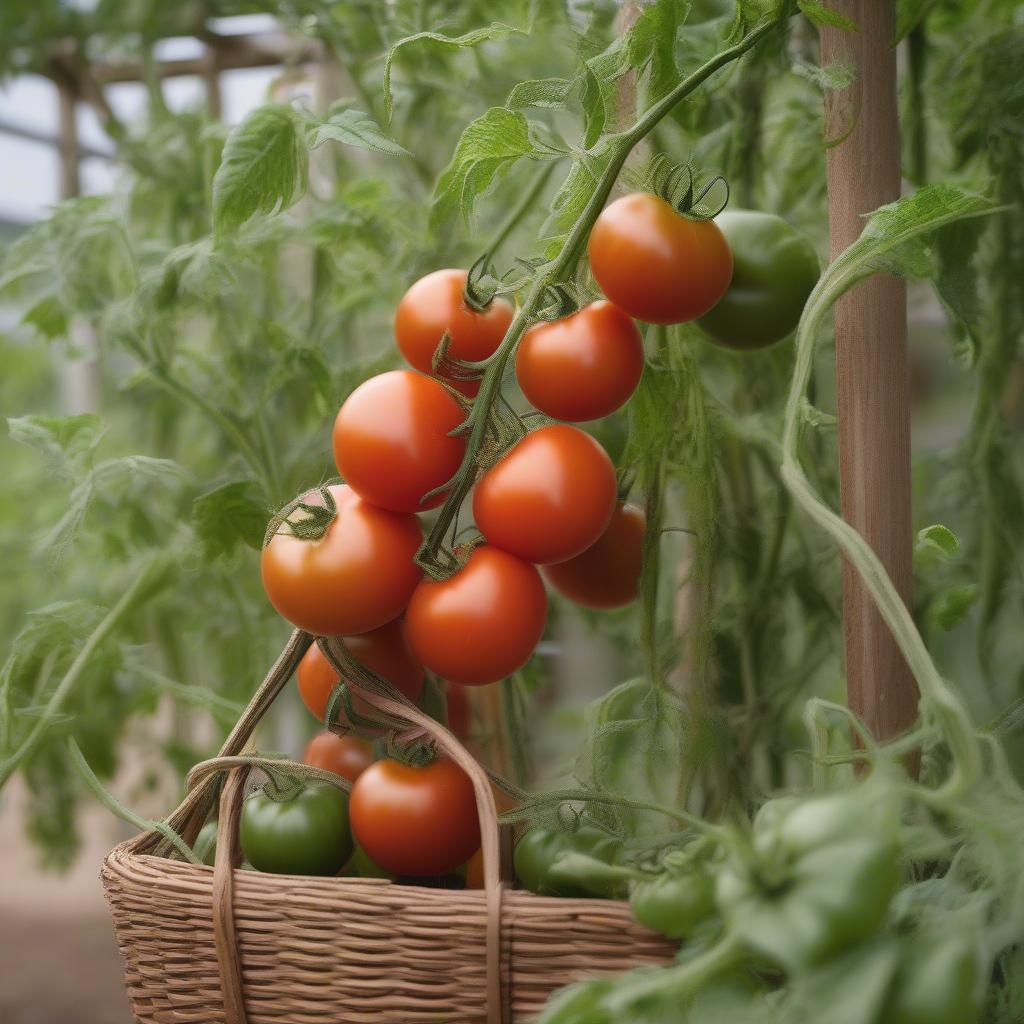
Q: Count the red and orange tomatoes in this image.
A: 11